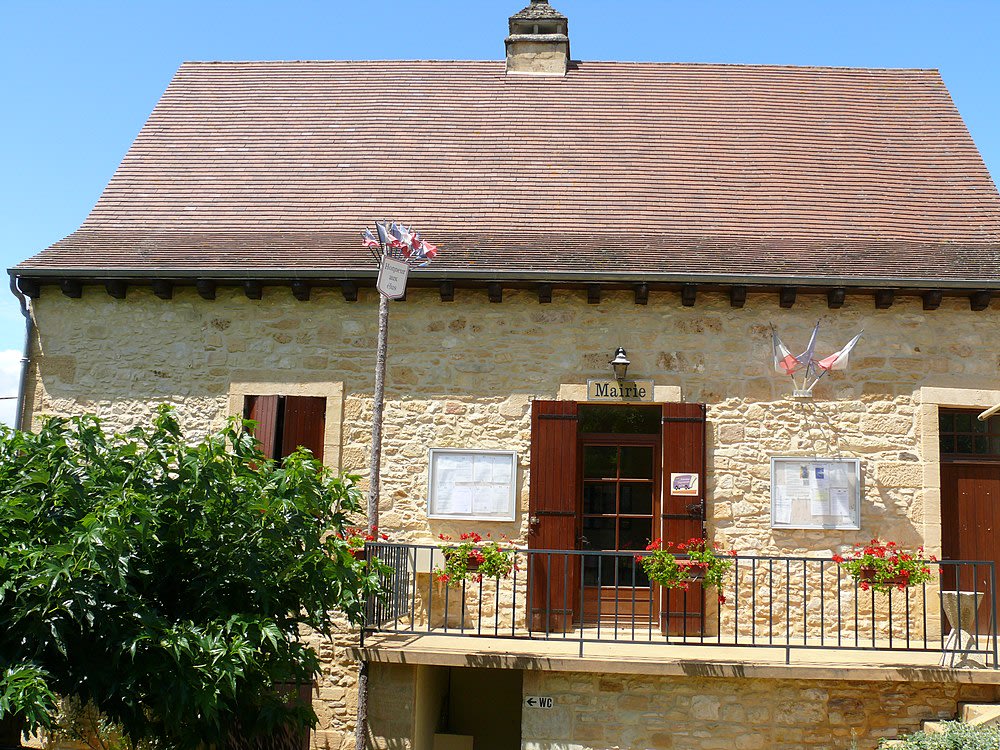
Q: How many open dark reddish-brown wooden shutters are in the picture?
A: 2